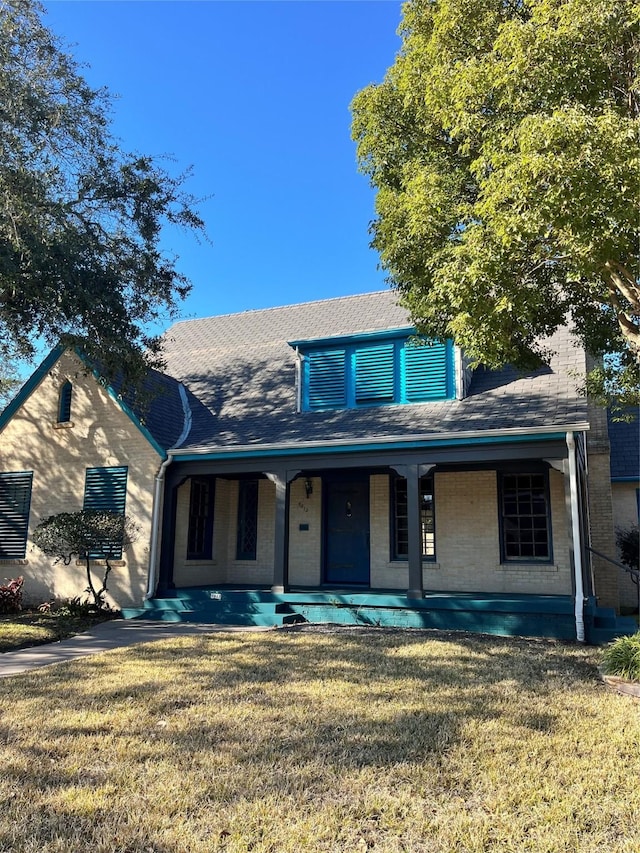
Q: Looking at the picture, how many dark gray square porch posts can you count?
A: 4